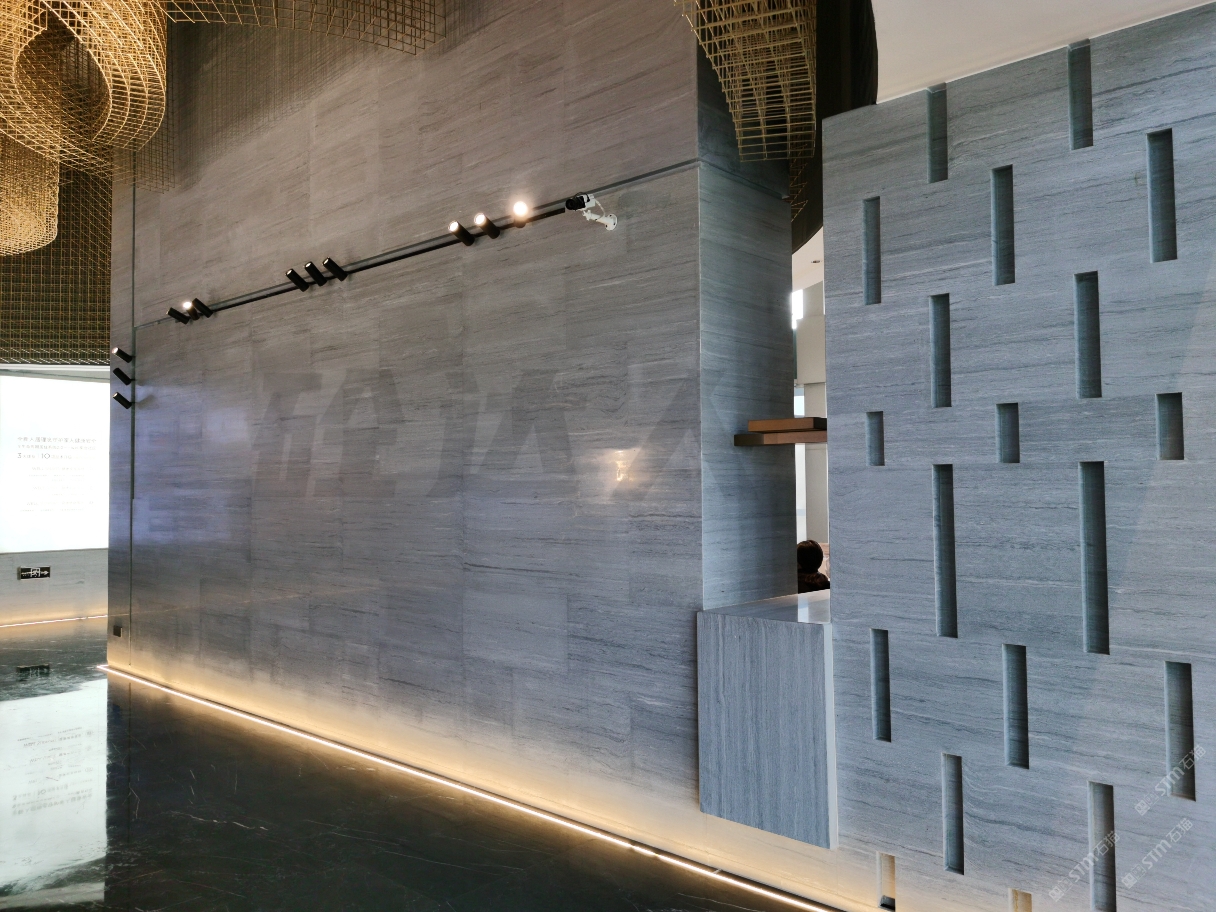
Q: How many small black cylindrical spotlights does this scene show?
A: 12